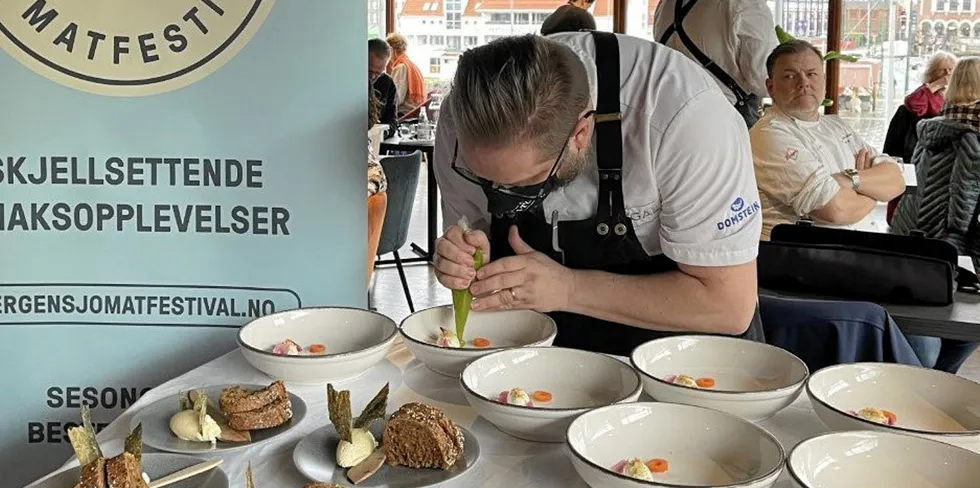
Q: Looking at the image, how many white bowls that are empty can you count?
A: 1